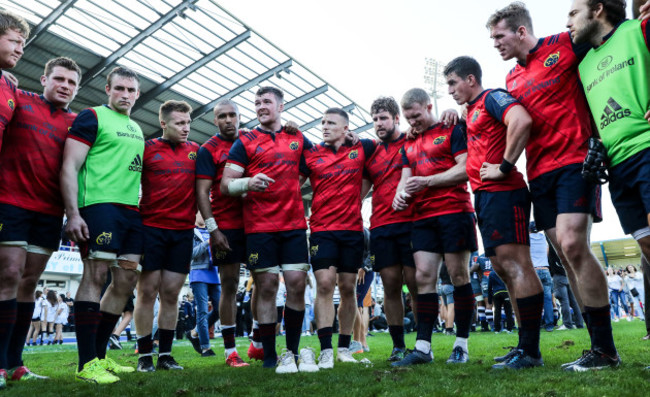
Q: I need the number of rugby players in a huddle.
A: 12